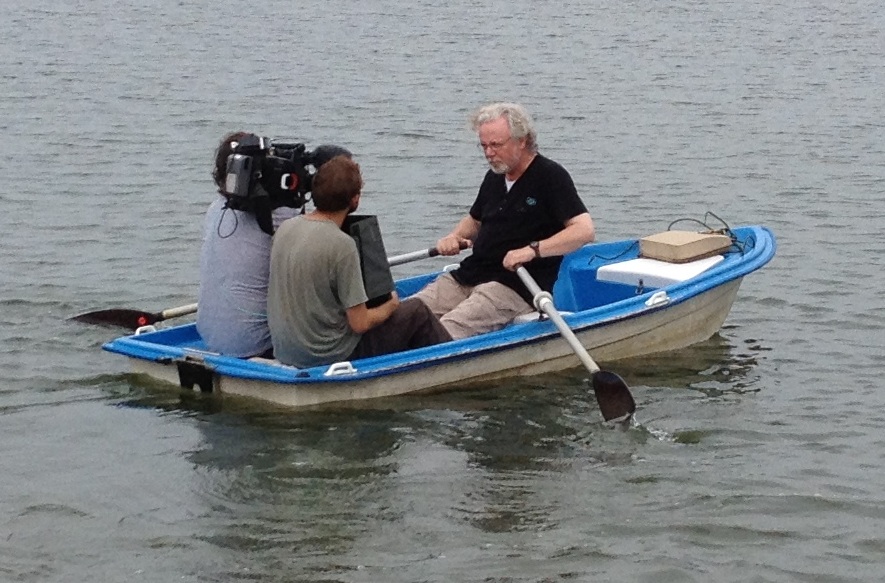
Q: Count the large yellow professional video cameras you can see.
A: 0